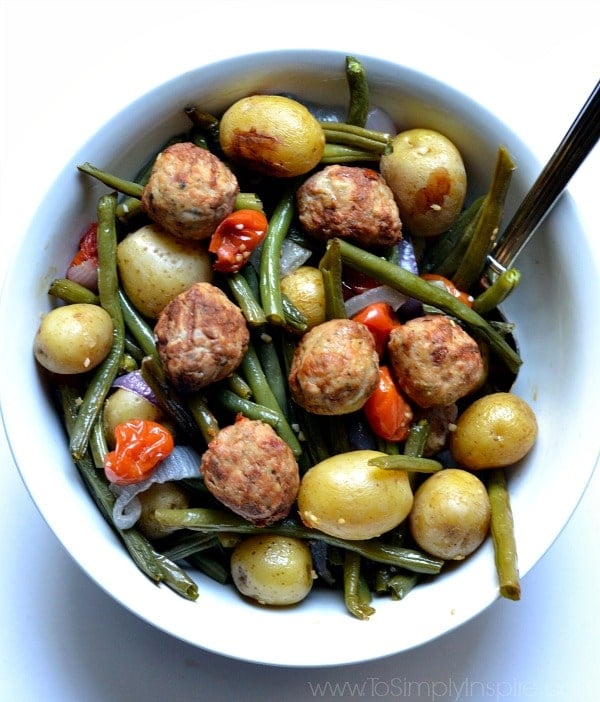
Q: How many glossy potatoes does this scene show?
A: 11